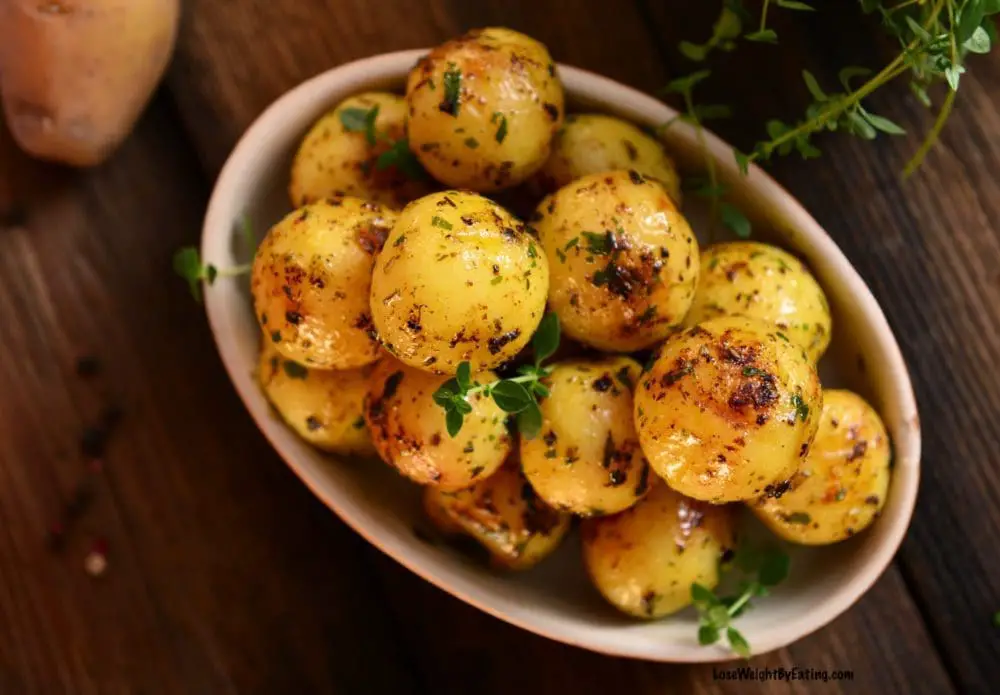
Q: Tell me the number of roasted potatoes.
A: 14